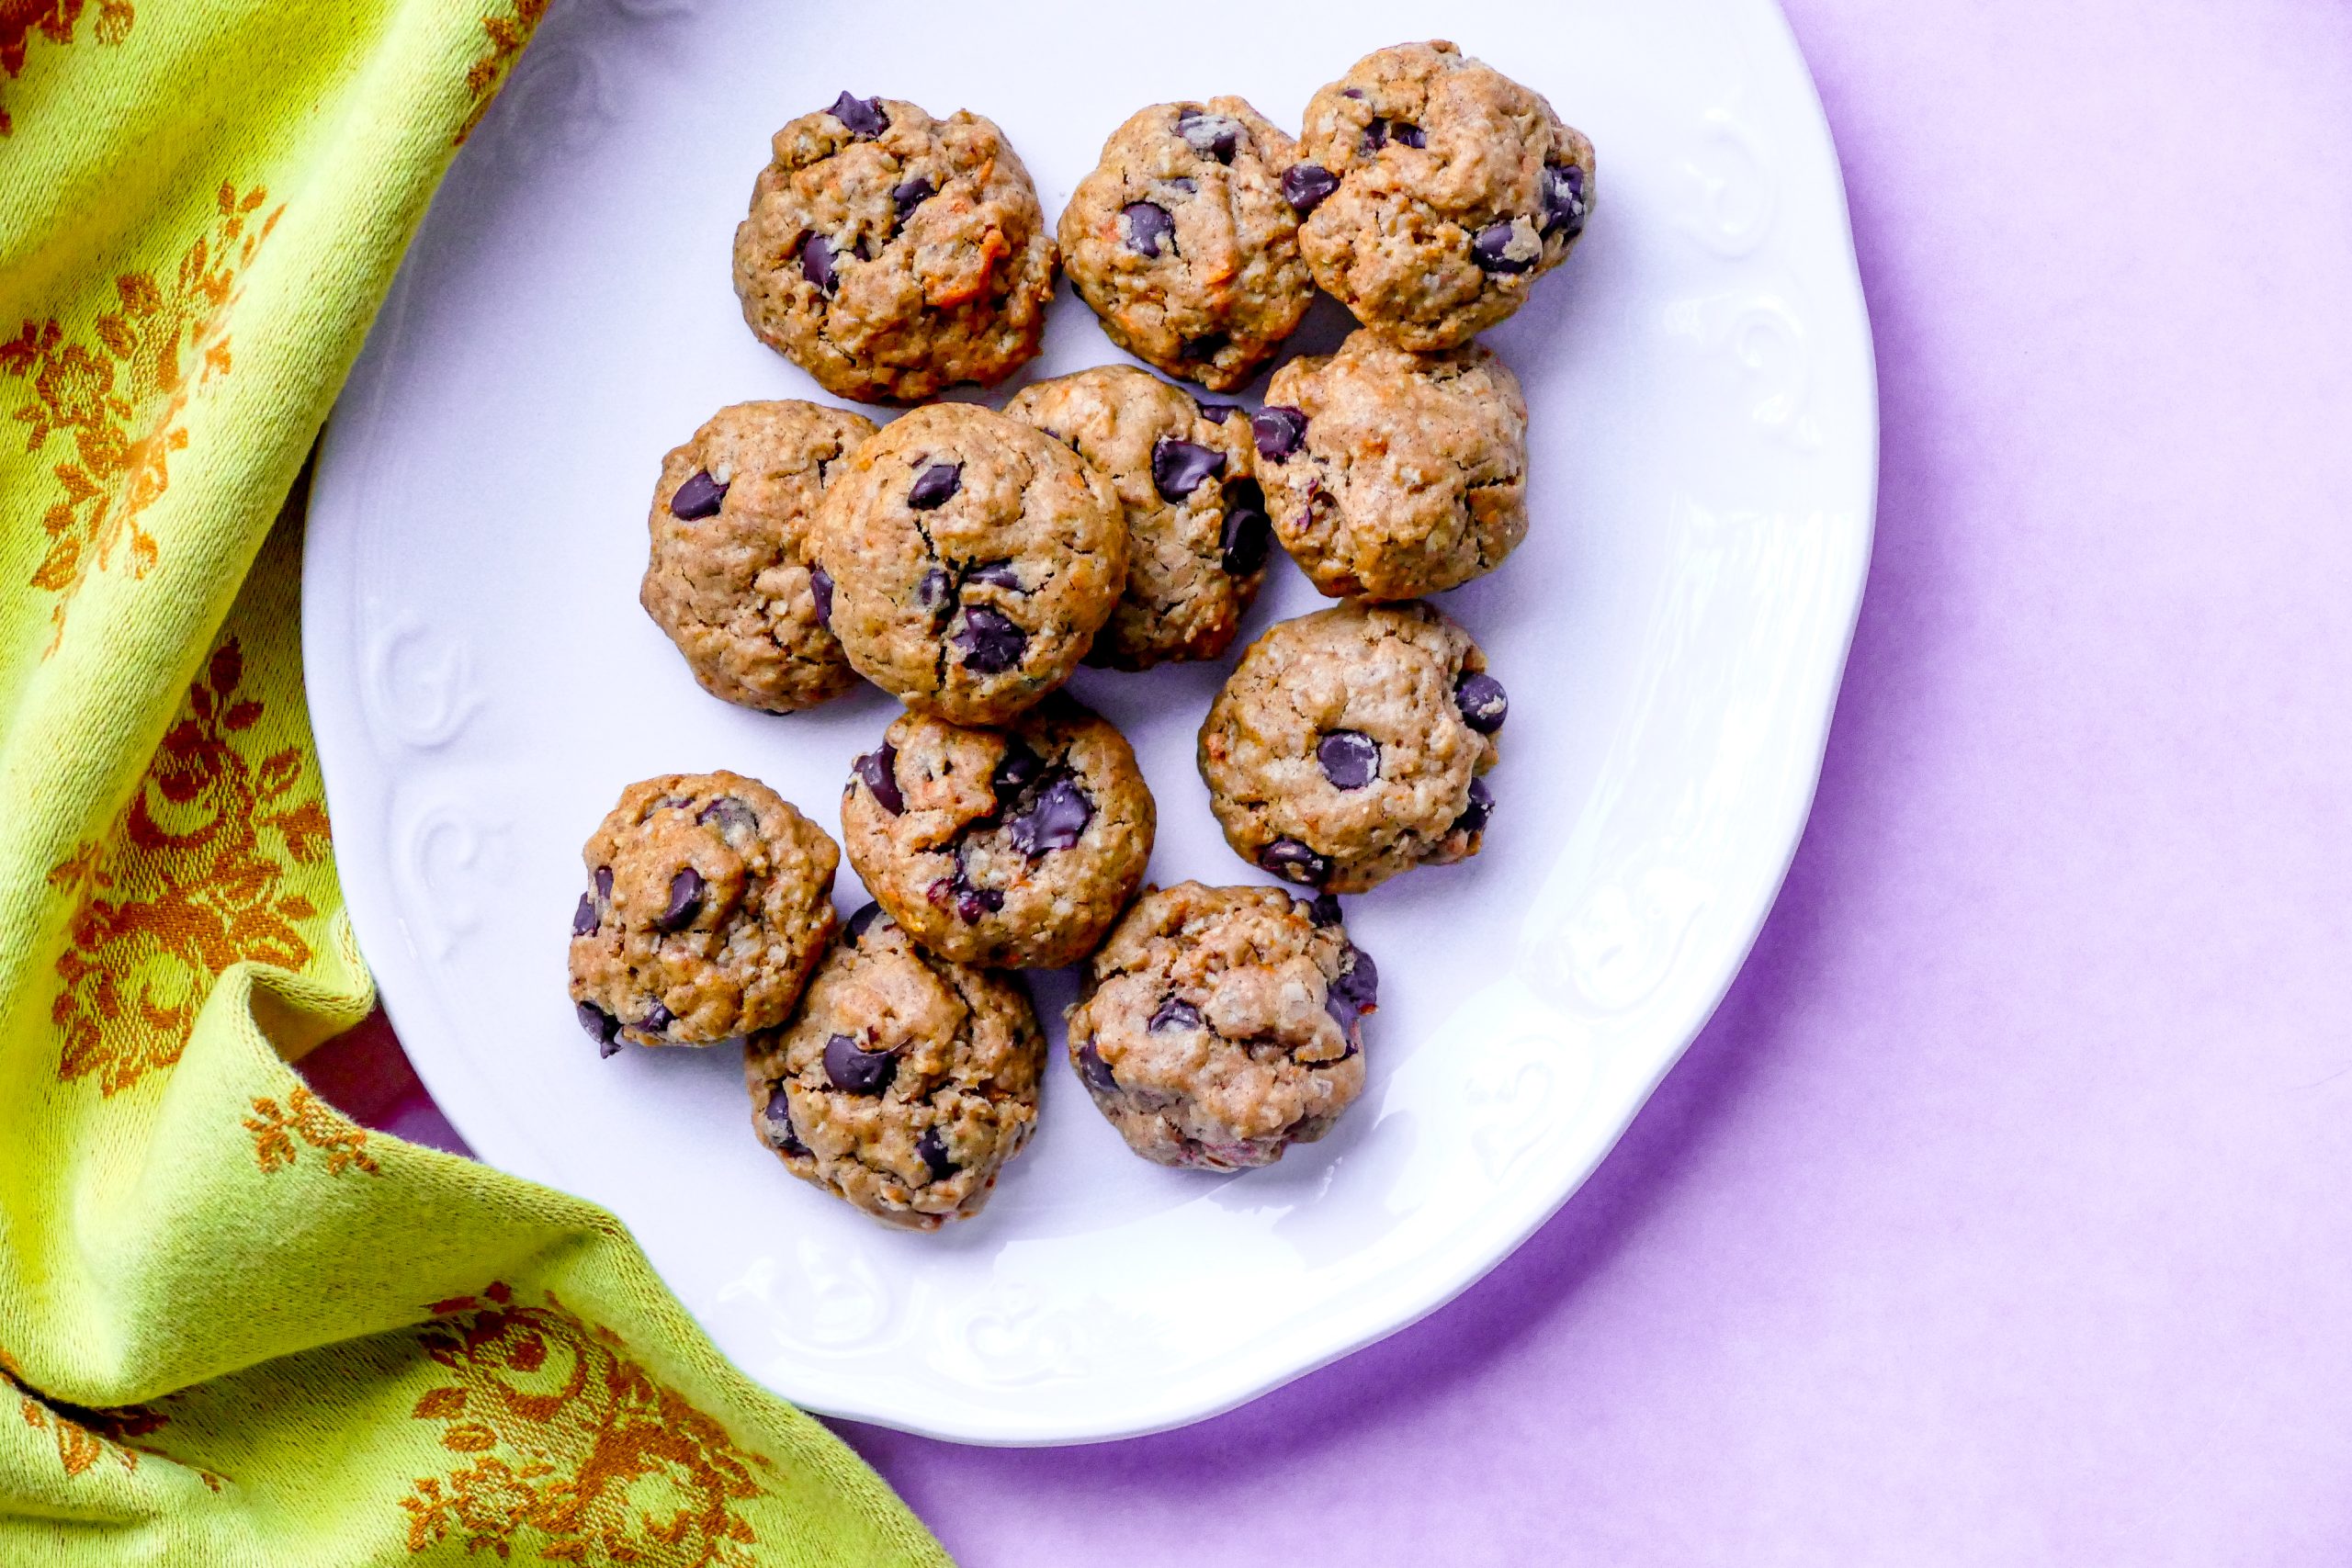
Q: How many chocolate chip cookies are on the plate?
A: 12